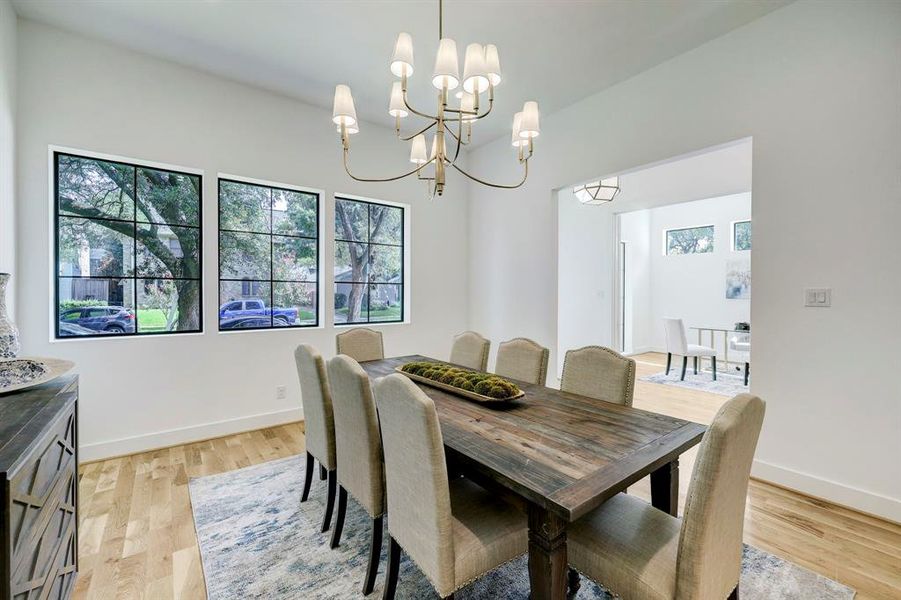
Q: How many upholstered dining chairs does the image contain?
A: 8